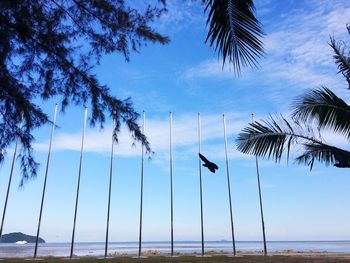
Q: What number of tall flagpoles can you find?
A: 9